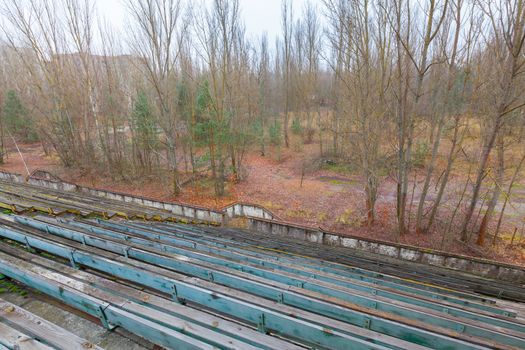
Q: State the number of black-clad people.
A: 0